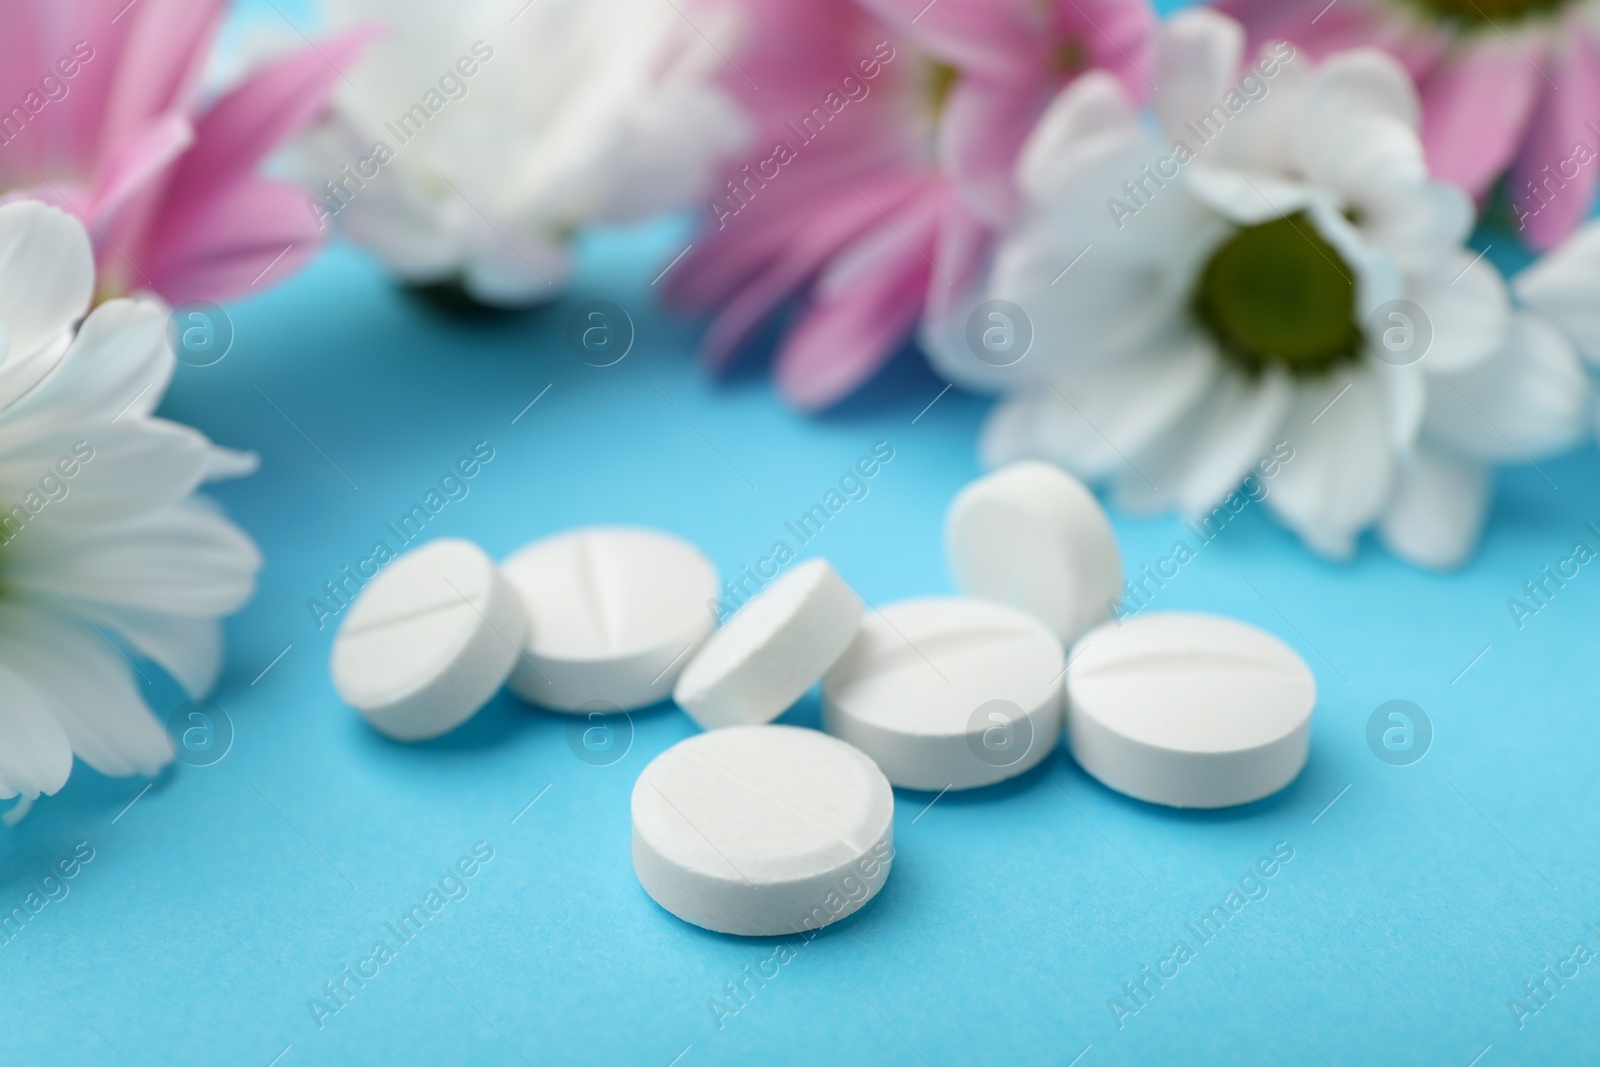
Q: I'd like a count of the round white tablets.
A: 7